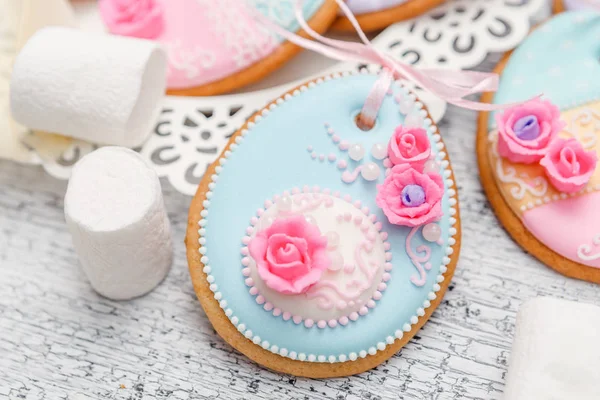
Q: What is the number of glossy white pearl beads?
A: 12